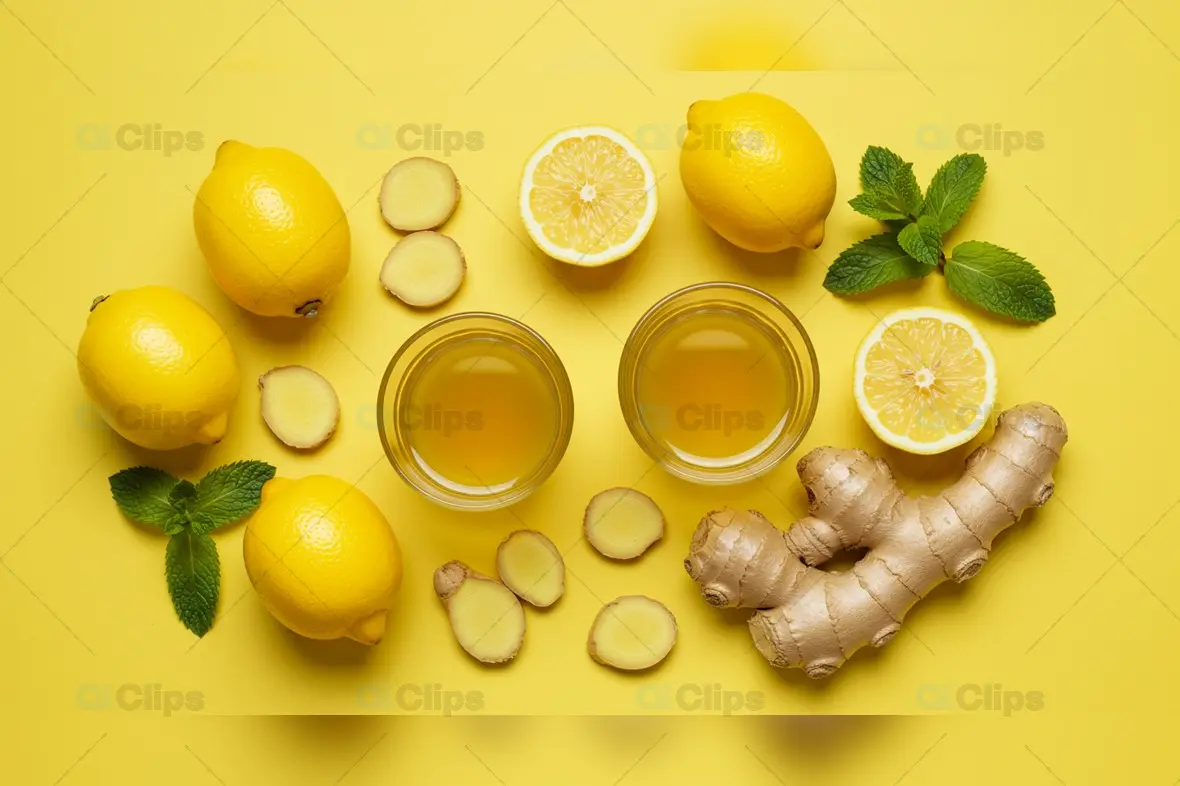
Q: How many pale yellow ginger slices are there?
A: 7